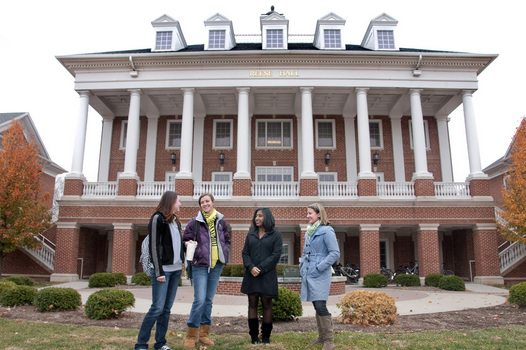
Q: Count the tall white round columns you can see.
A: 8